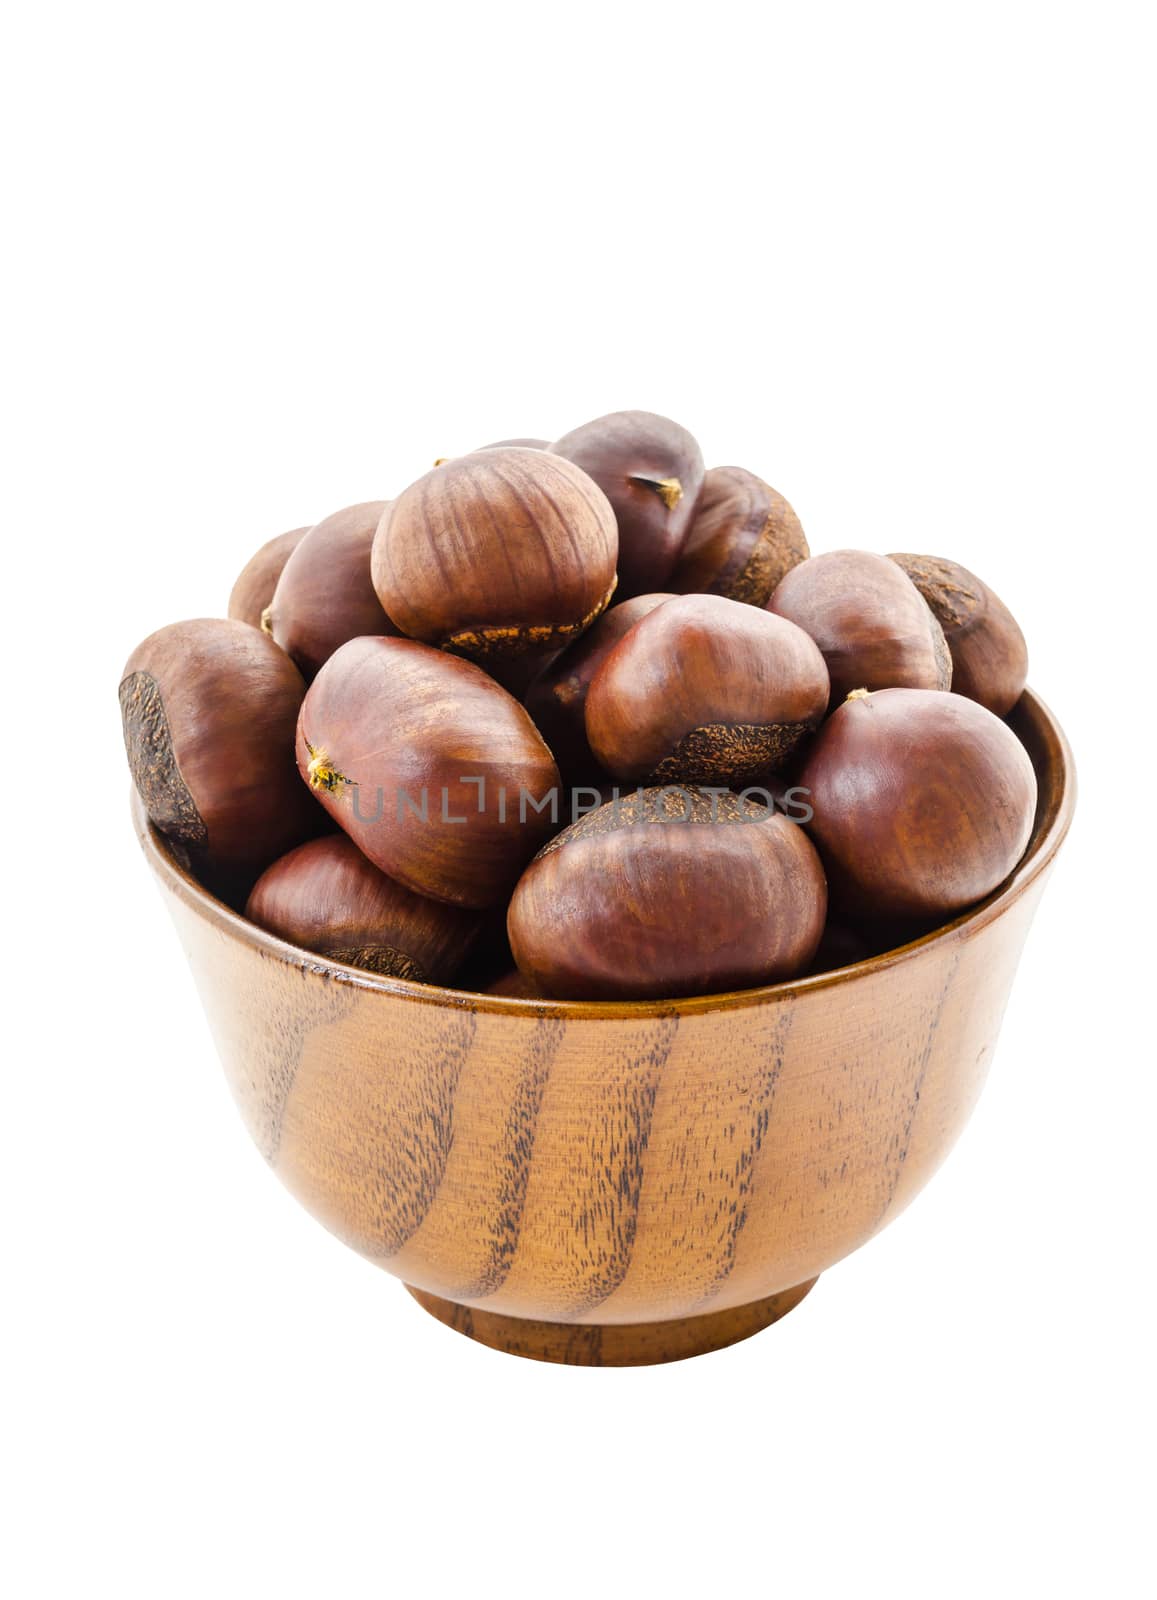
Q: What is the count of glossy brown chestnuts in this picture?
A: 15